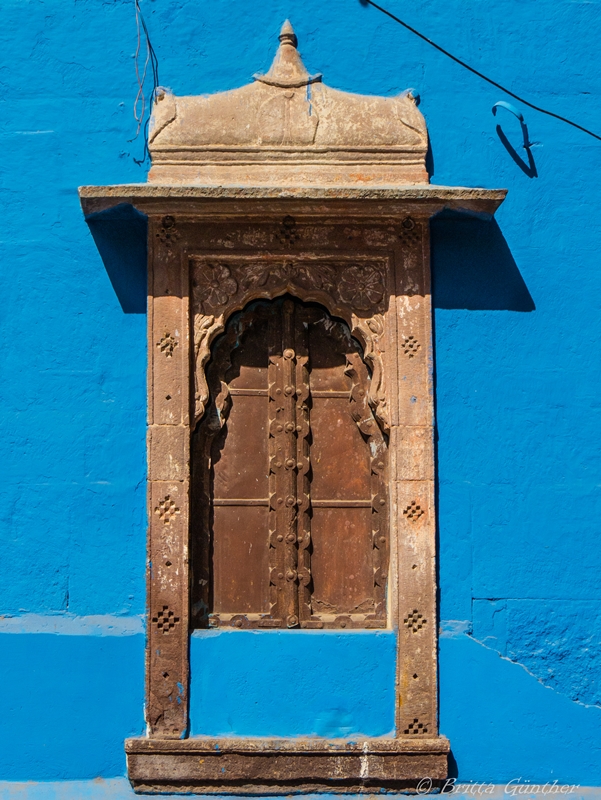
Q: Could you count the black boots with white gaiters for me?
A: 0